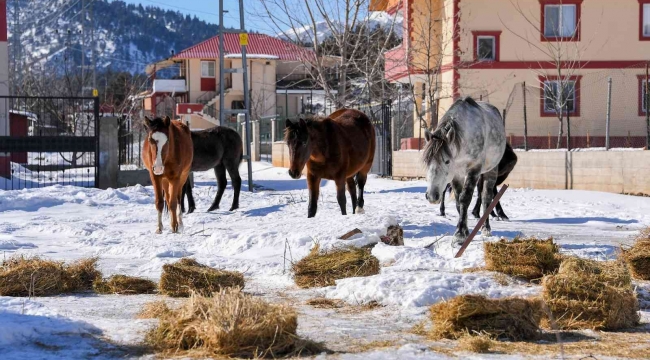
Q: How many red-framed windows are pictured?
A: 5